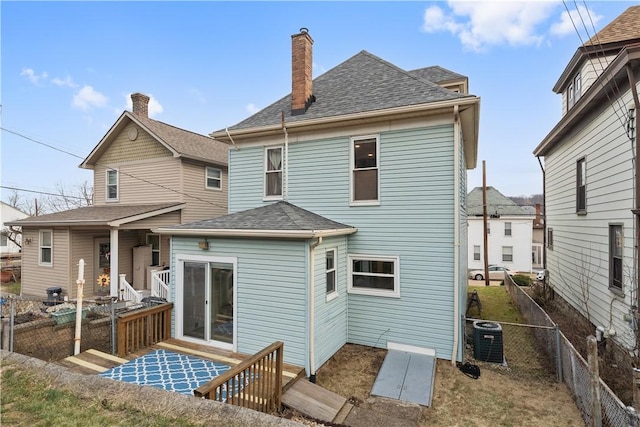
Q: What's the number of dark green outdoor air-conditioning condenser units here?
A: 1